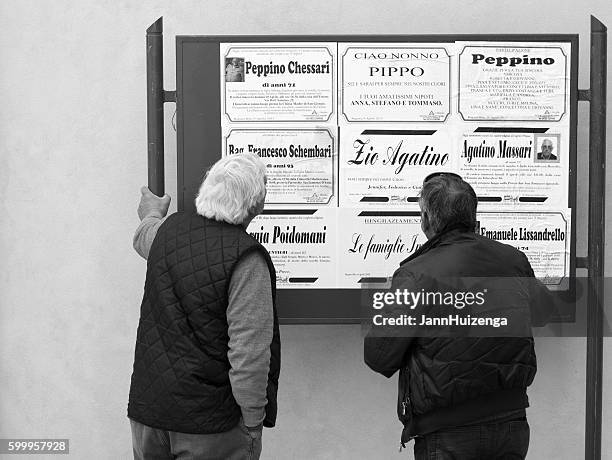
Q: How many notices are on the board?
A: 9